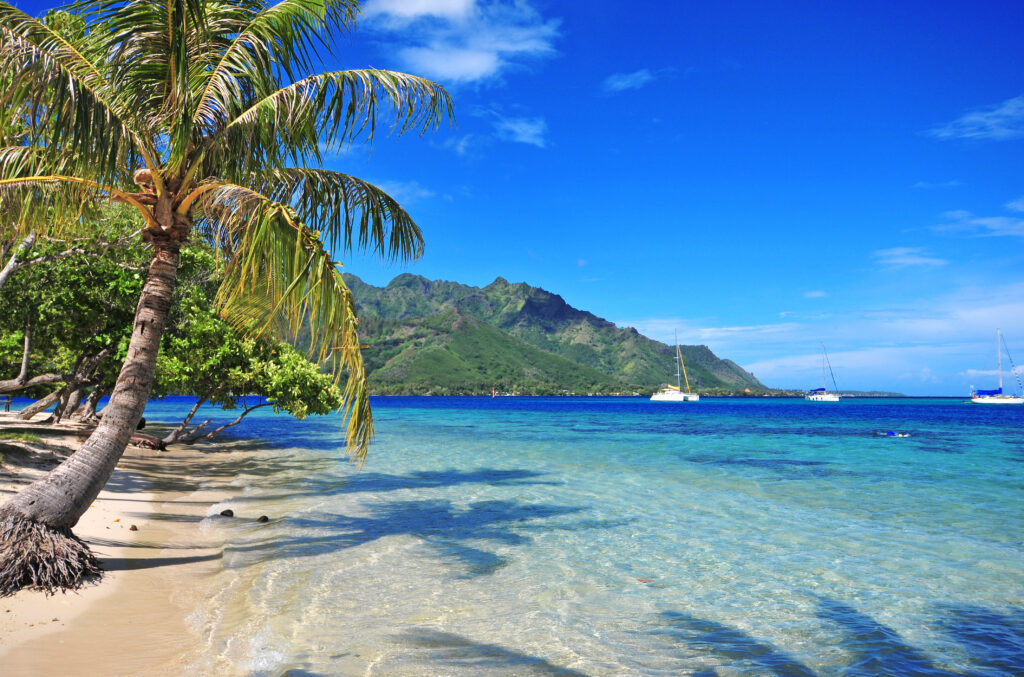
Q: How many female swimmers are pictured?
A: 0